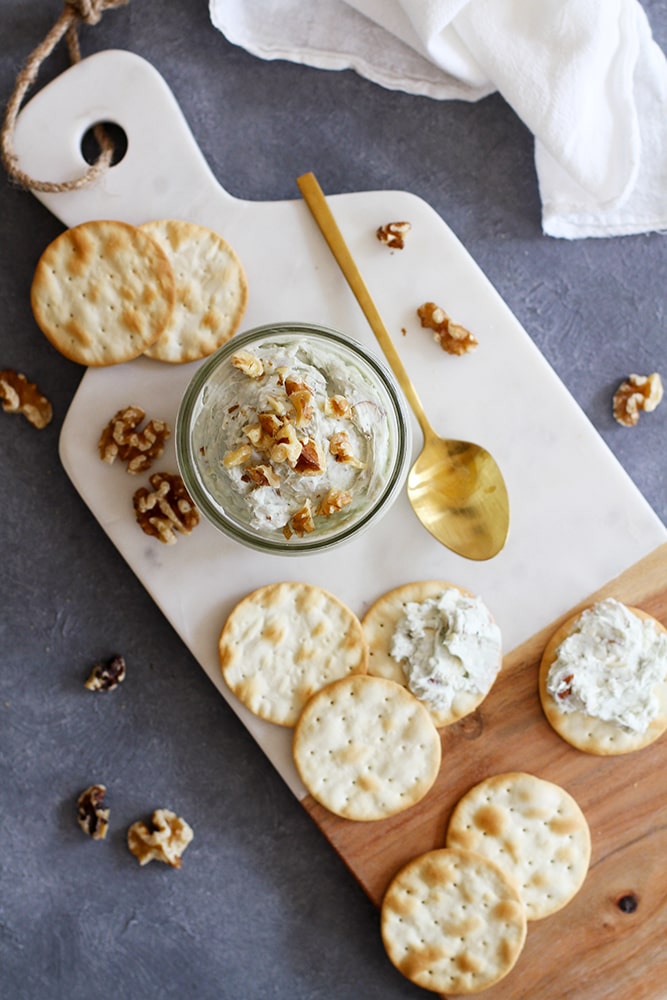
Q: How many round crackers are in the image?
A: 8